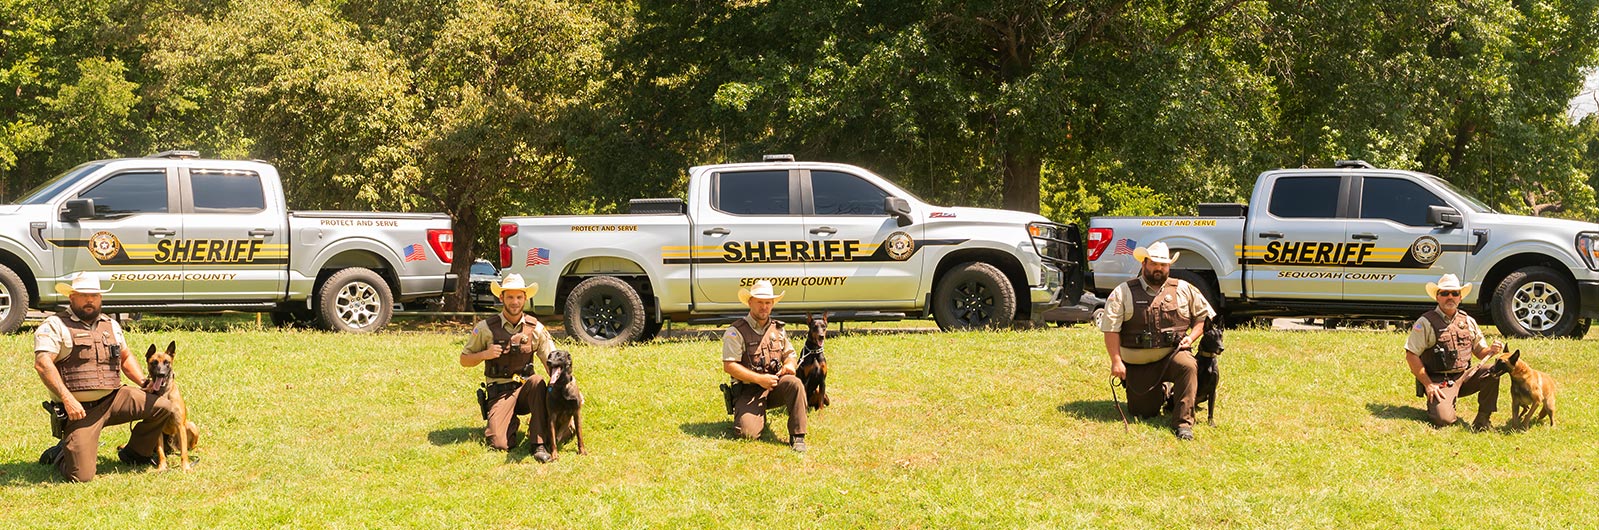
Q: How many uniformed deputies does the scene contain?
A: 5